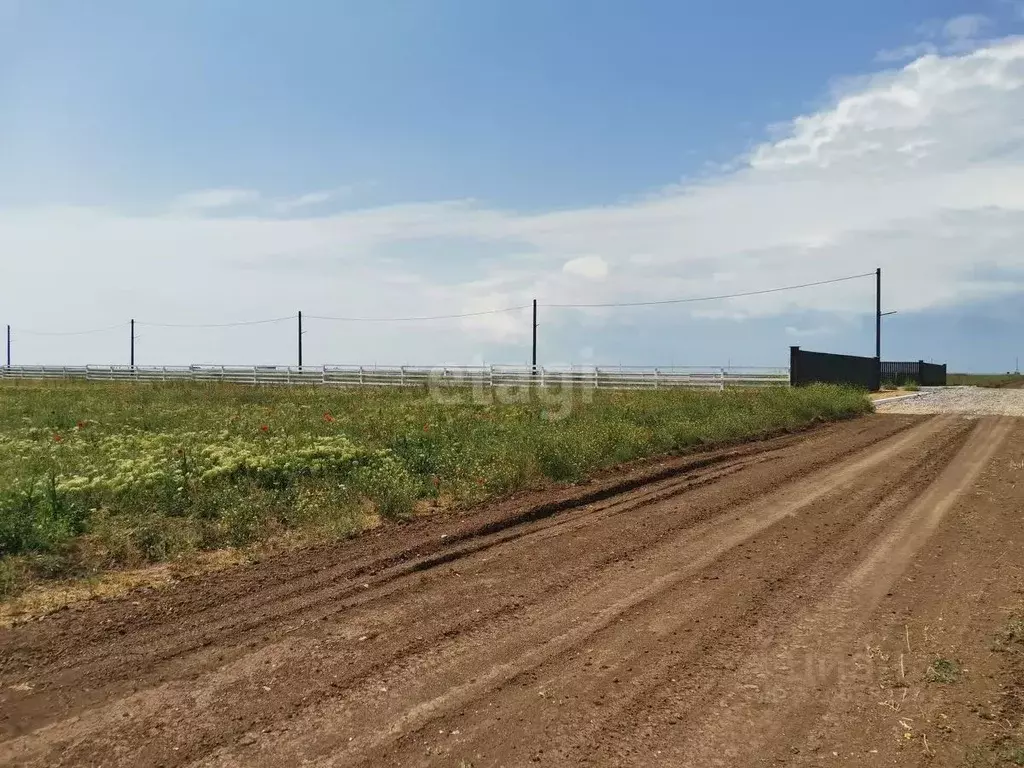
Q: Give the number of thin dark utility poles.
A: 5